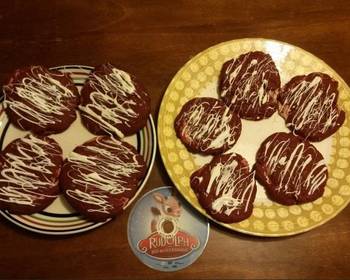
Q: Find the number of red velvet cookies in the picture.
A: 9